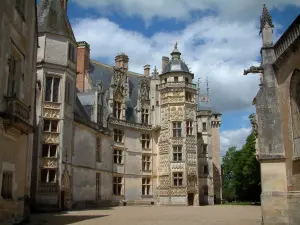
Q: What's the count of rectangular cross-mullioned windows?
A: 12